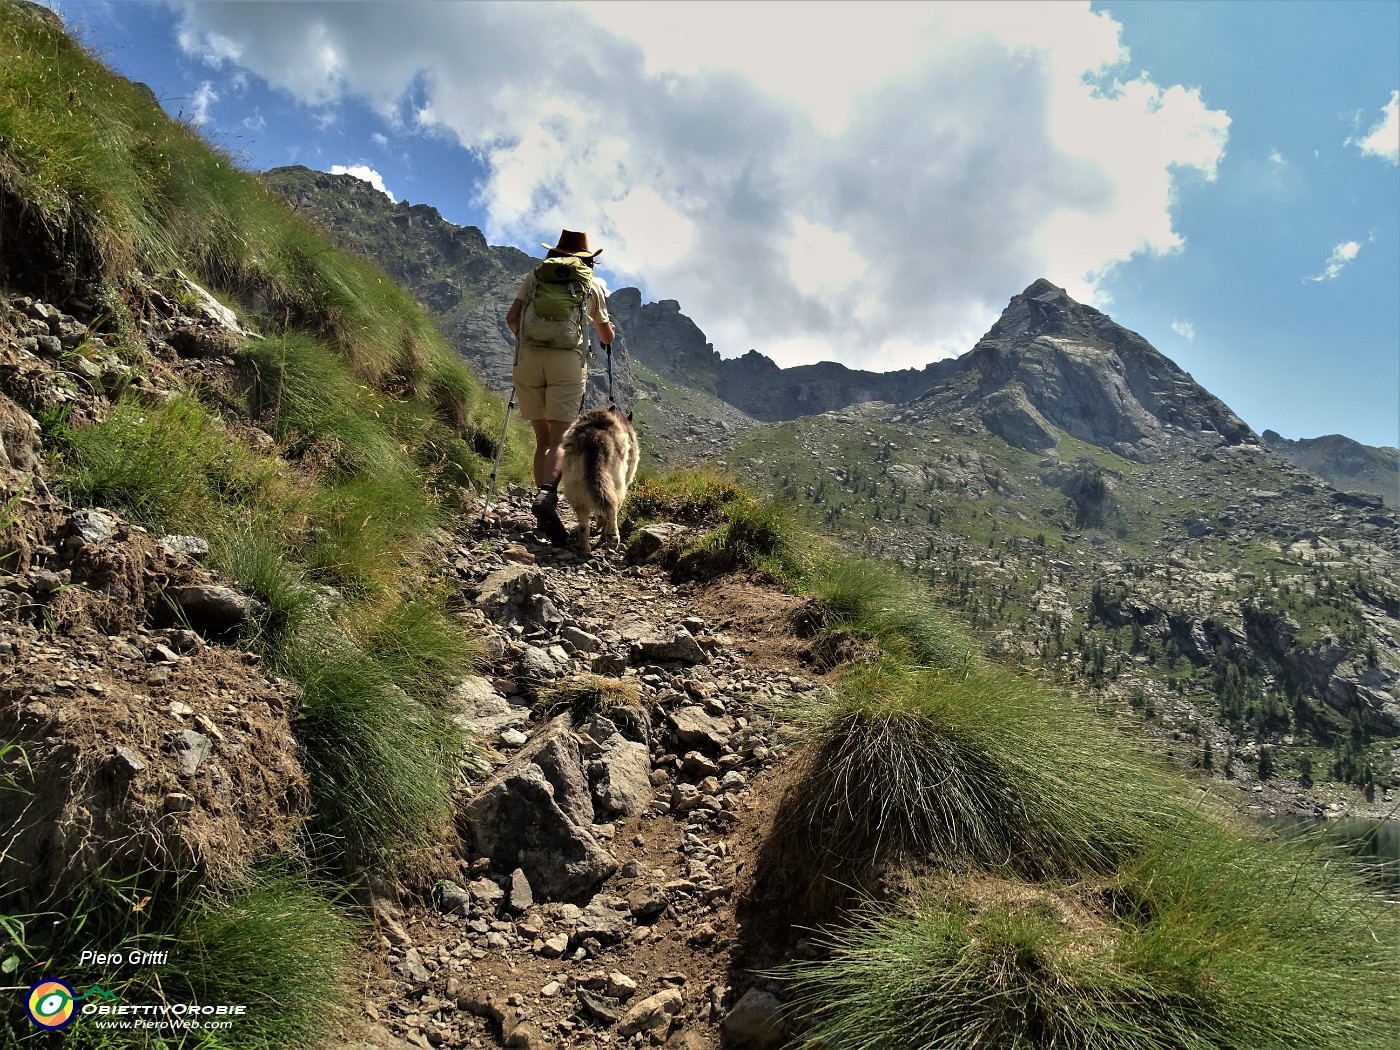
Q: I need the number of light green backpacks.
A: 1